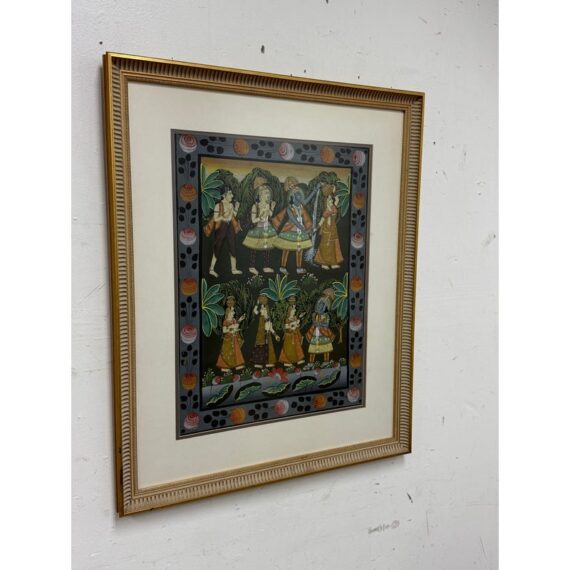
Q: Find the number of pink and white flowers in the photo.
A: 10